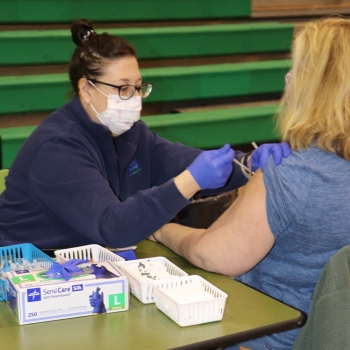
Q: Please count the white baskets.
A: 3